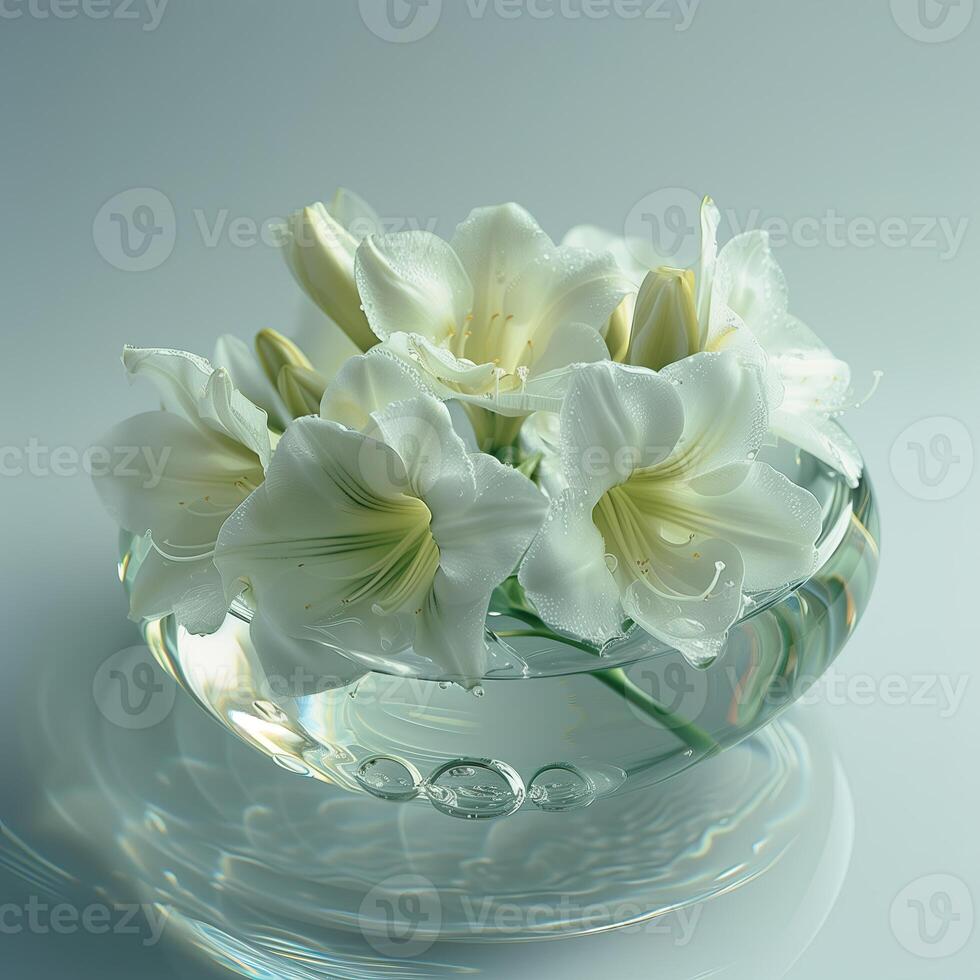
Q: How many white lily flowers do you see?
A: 5